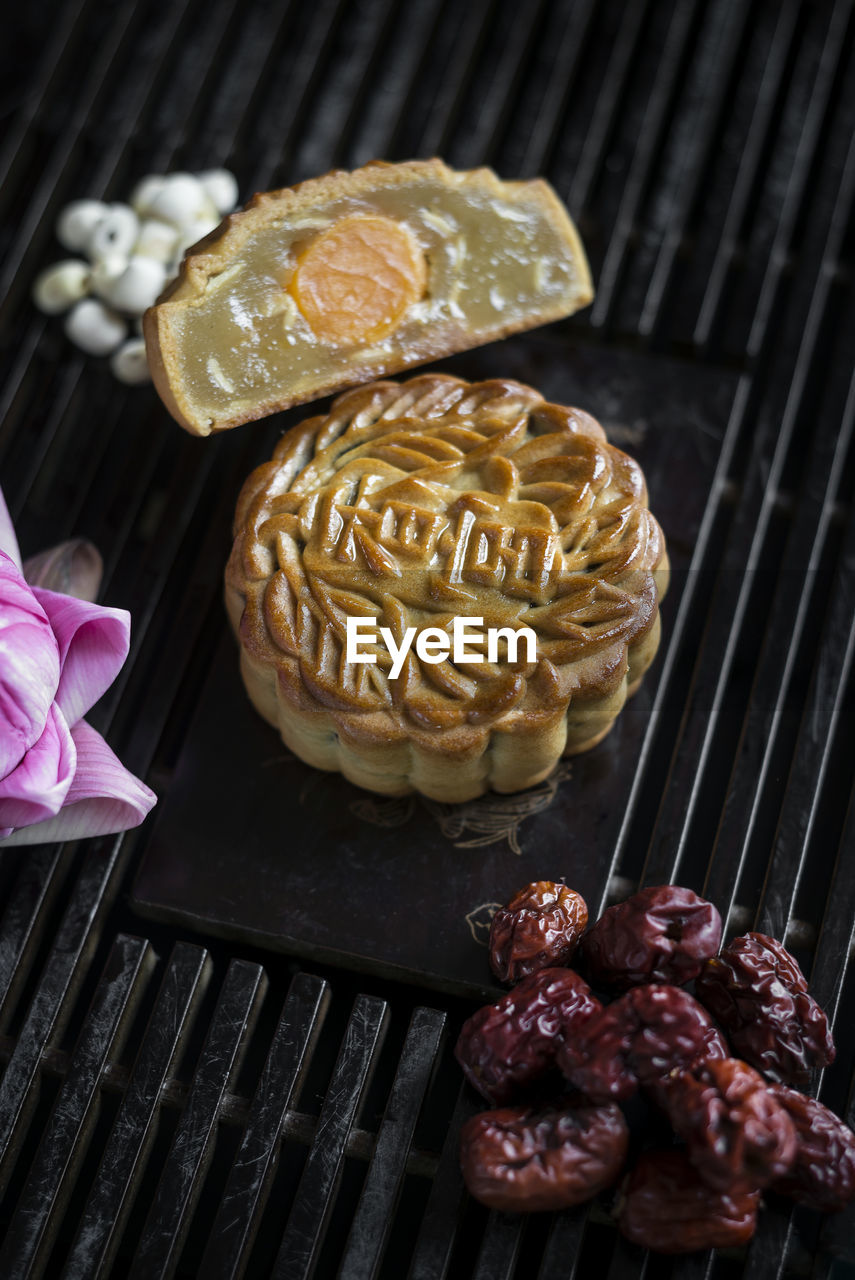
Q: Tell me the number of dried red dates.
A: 9